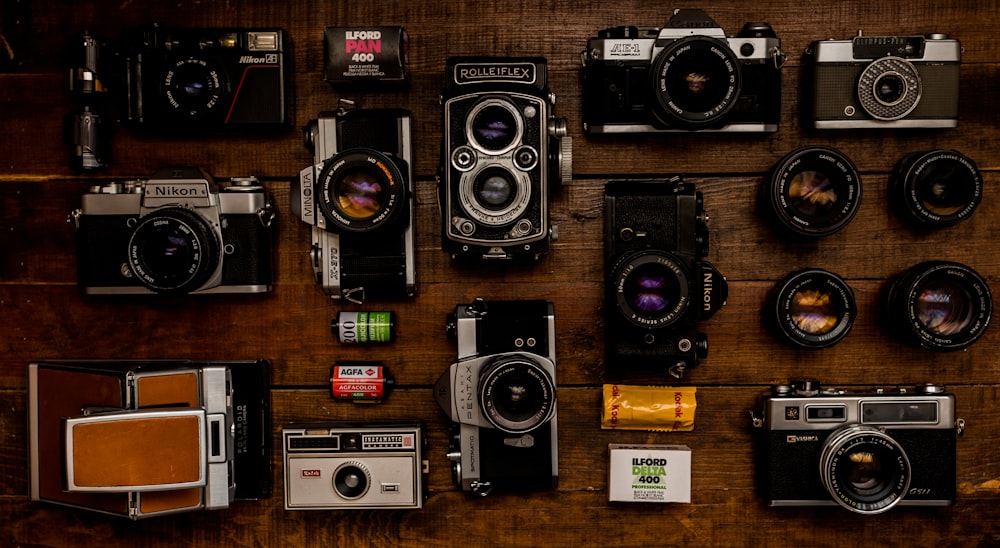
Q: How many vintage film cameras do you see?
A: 11